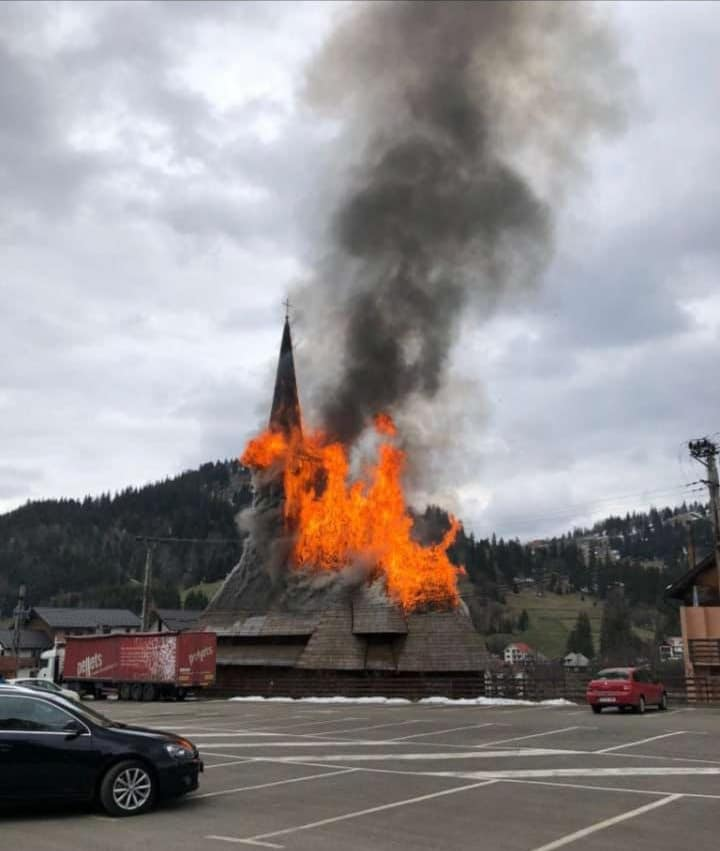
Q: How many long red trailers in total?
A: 1